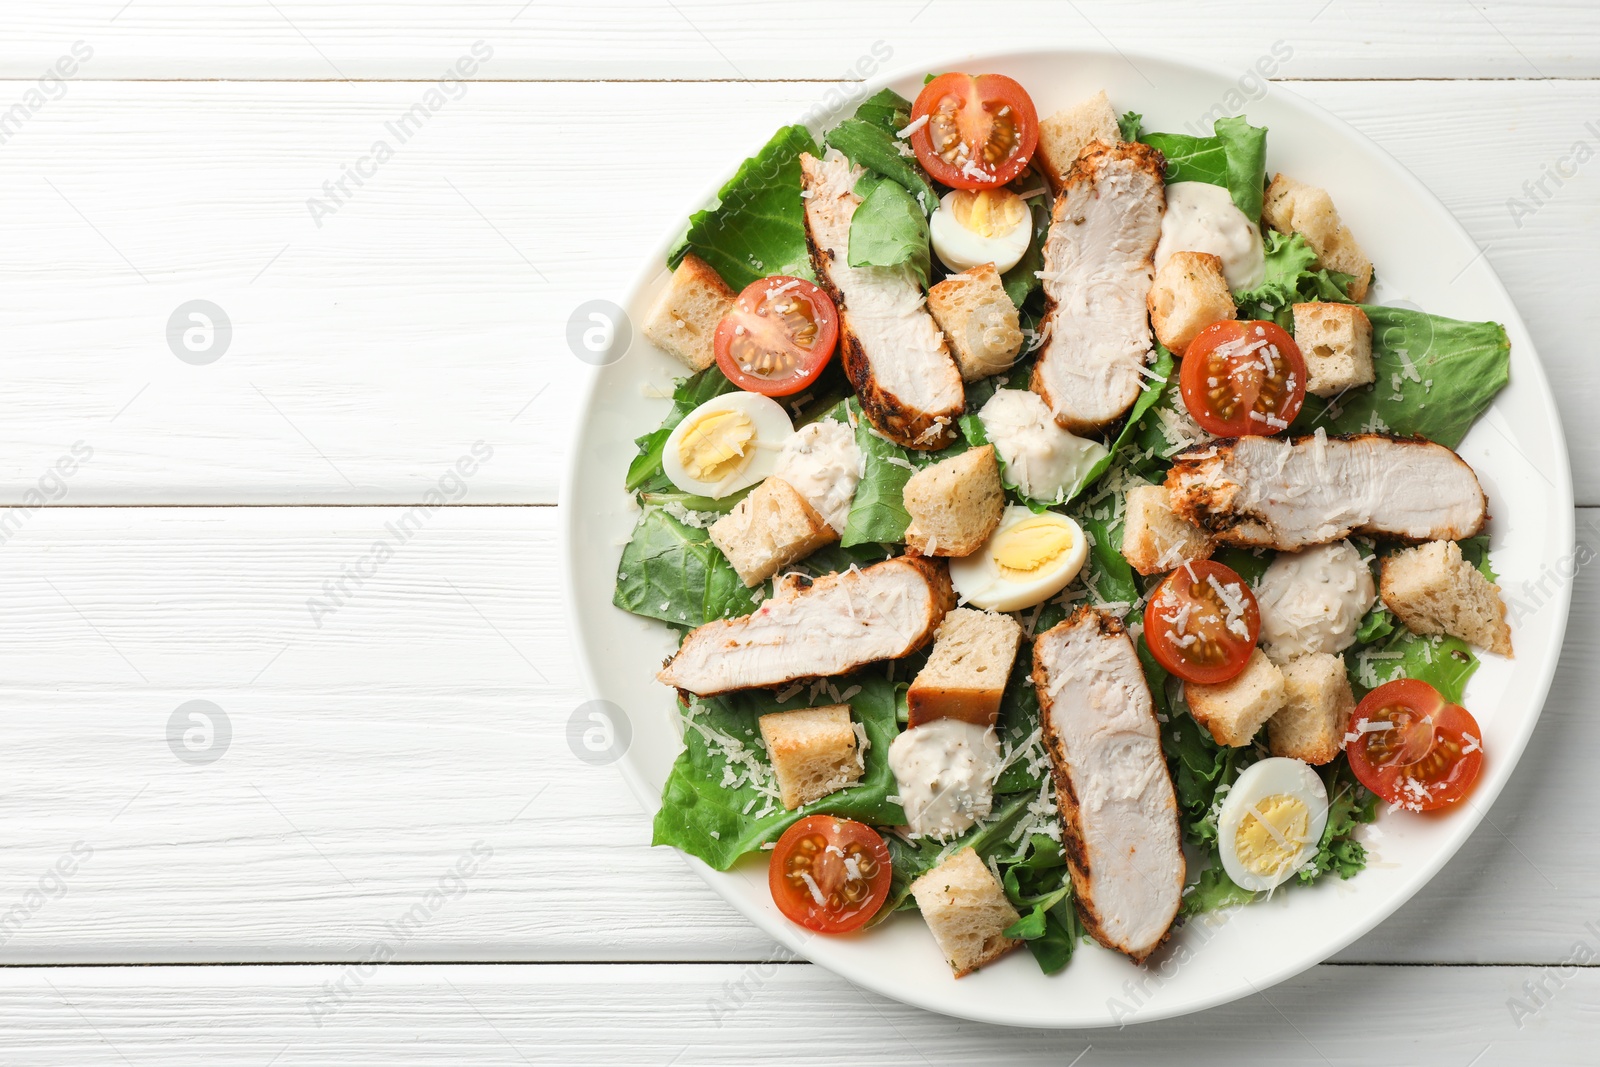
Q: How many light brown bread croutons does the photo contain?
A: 15